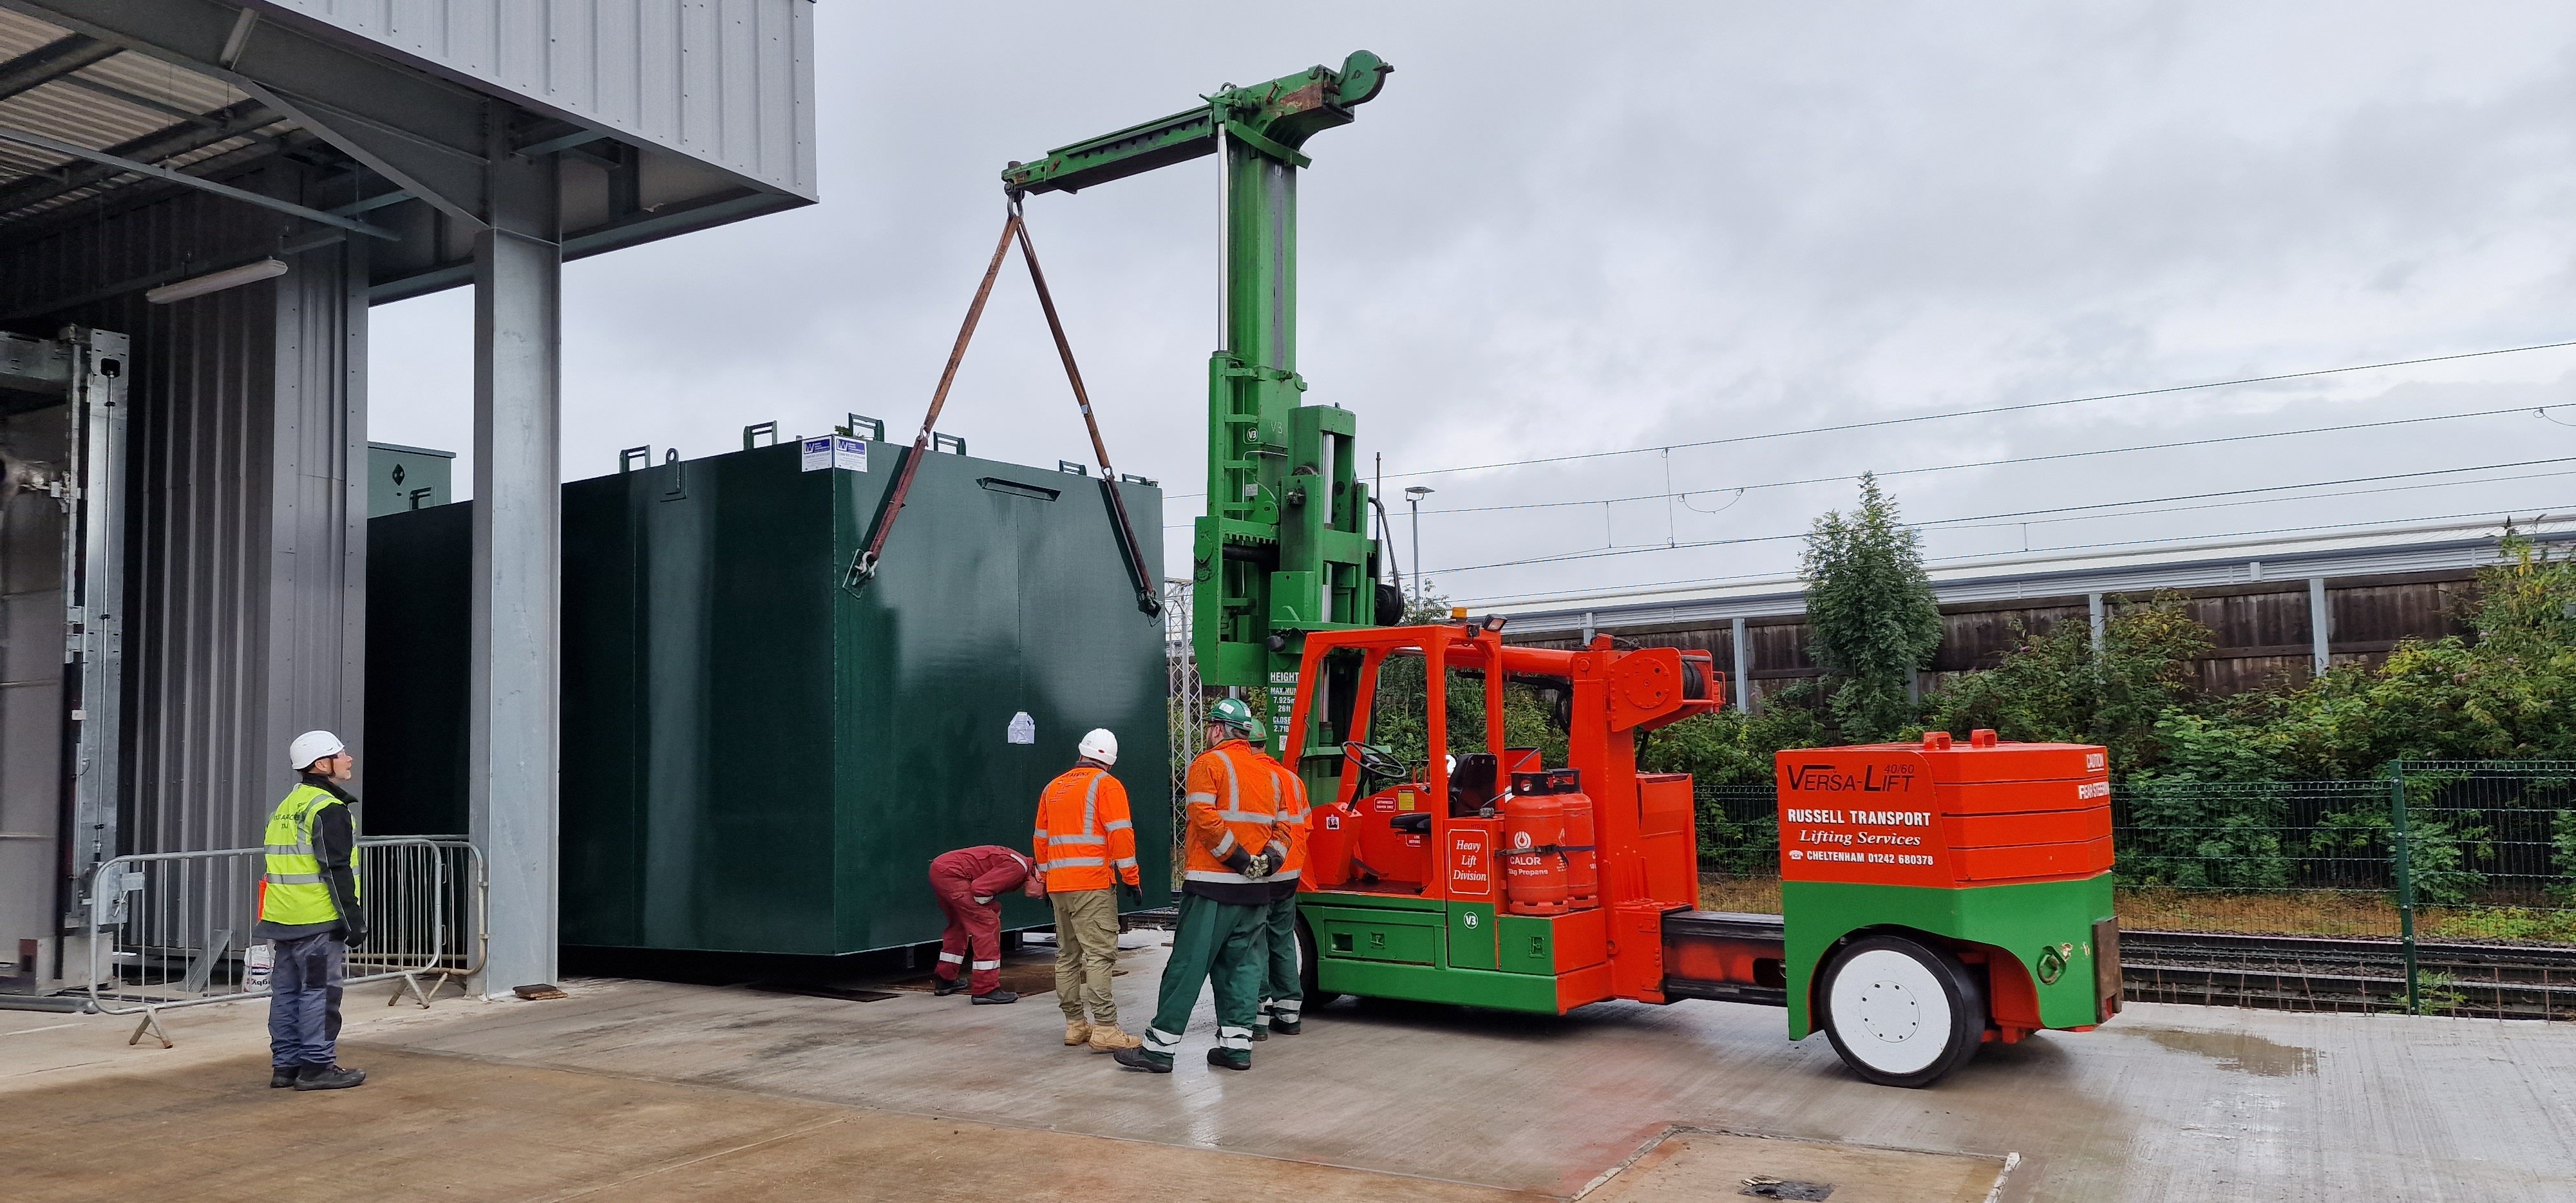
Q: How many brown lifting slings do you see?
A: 2